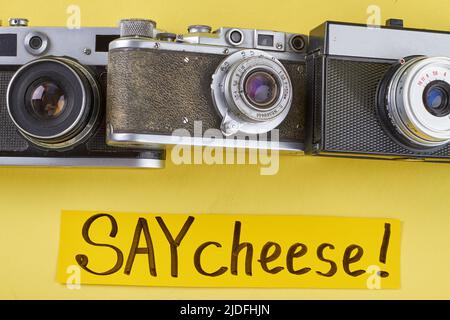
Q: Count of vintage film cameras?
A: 3